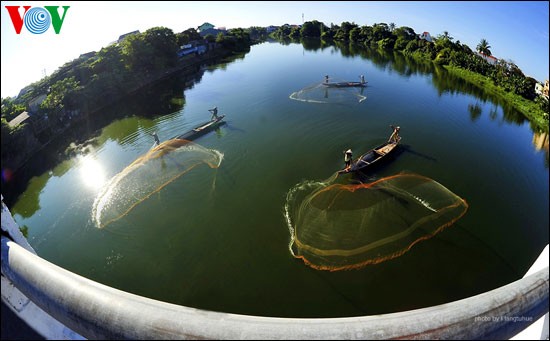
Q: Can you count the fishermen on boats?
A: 6